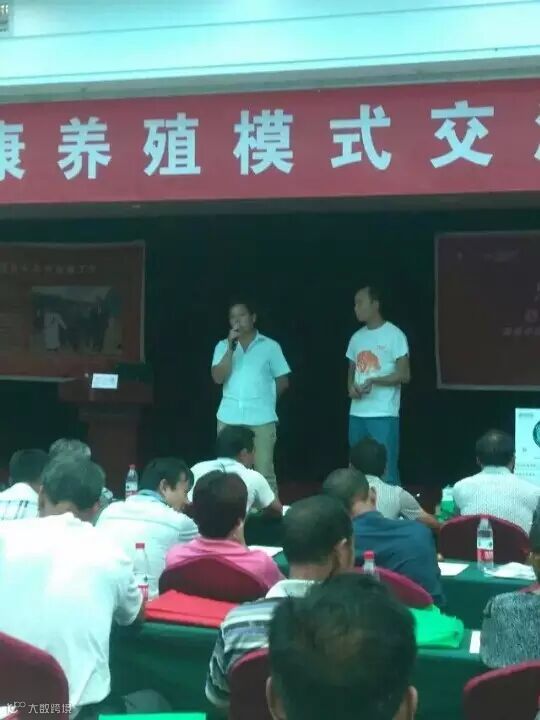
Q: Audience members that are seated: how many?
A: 12